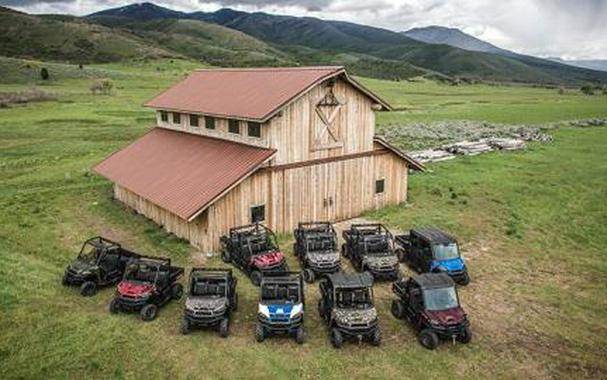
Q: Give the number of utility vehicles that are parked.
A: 10